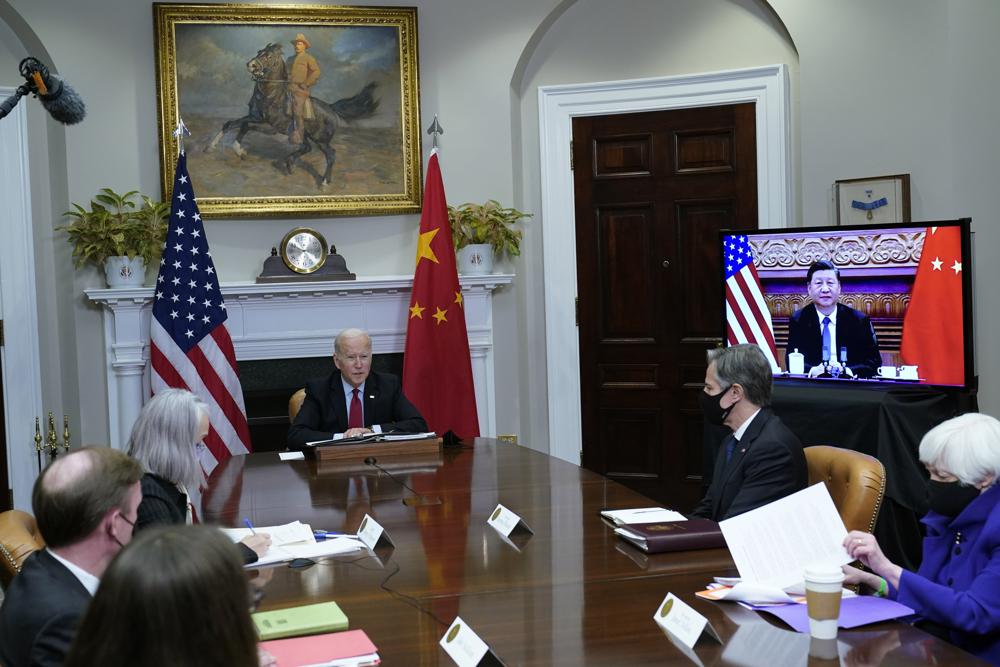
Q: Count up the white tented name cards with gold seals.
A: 4